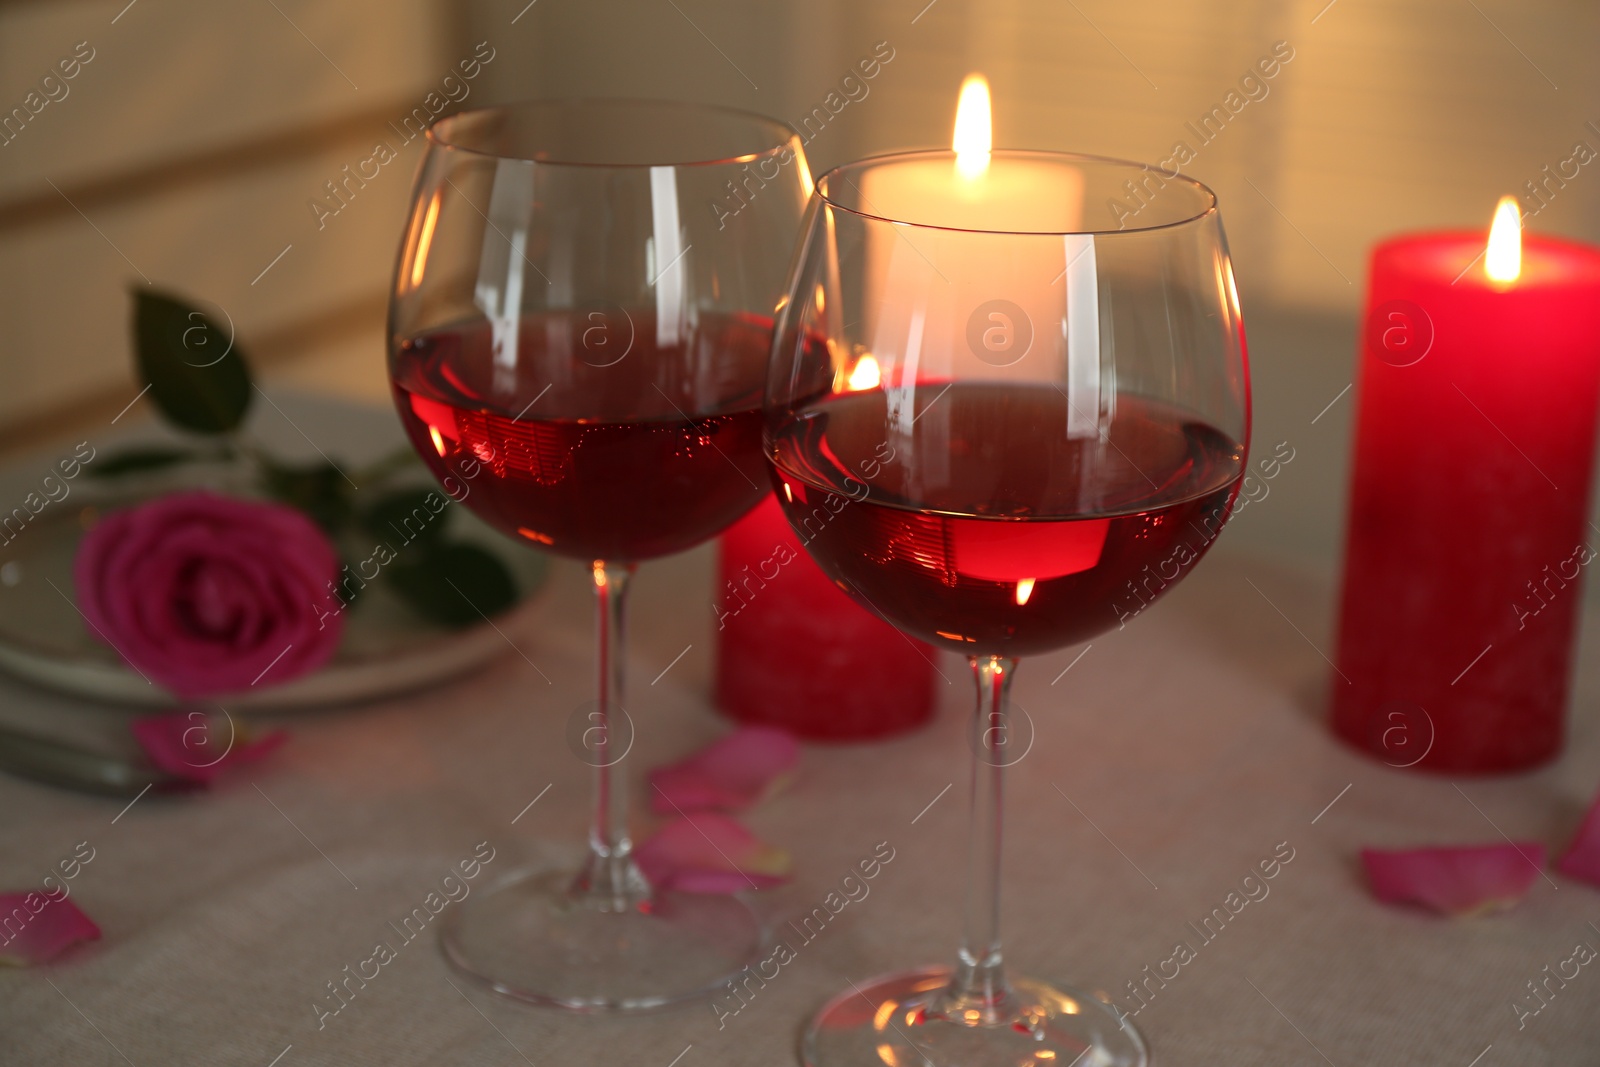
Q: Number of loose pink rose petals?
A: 6